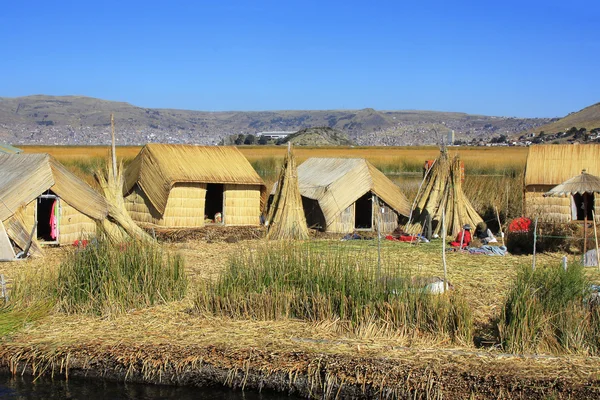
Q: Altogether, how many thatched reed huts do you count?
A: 4